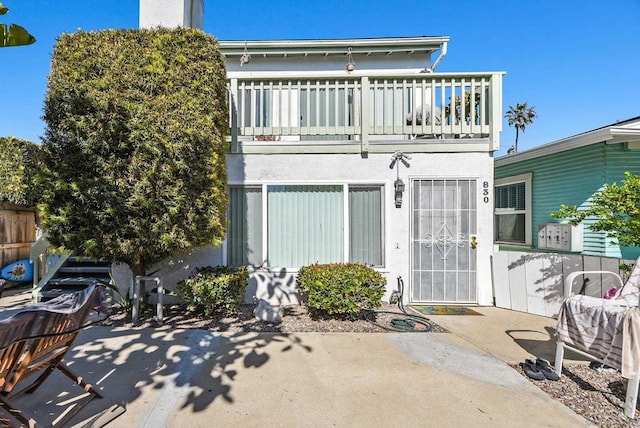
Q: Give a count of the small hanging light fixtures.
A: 2